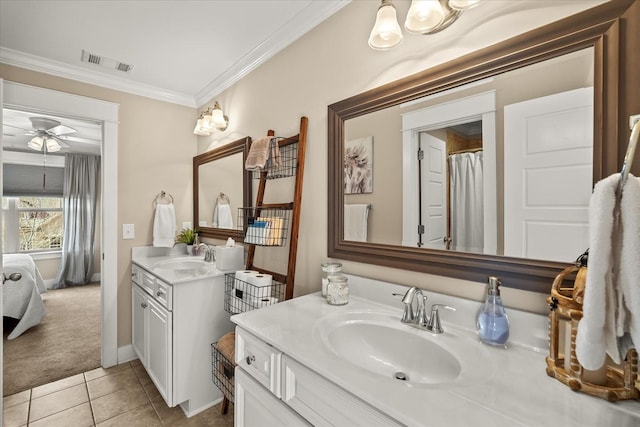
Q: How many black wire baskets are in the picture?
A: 4